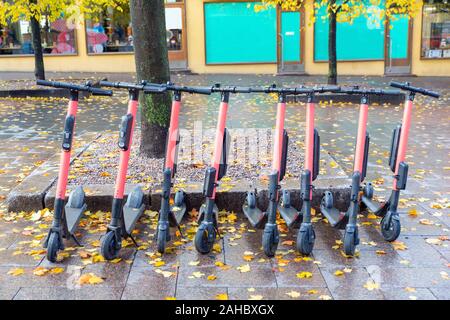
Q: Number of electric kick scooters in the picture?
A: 8